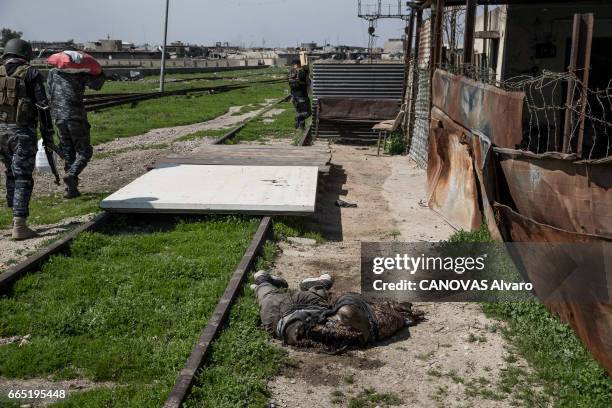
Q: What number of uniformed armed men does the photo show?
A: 3